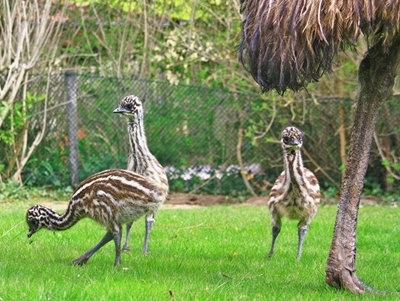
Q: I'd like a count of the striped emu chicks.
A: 3